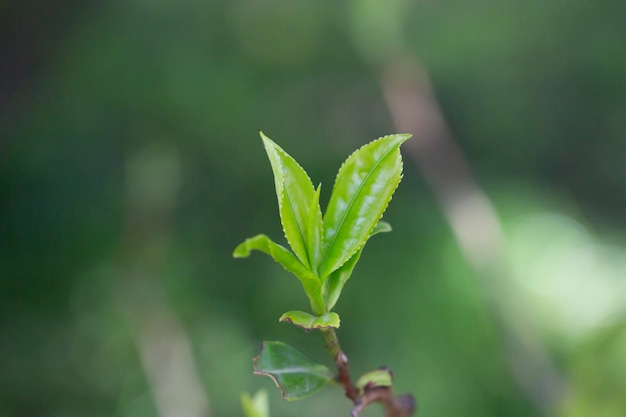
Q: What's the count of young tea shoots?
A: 1